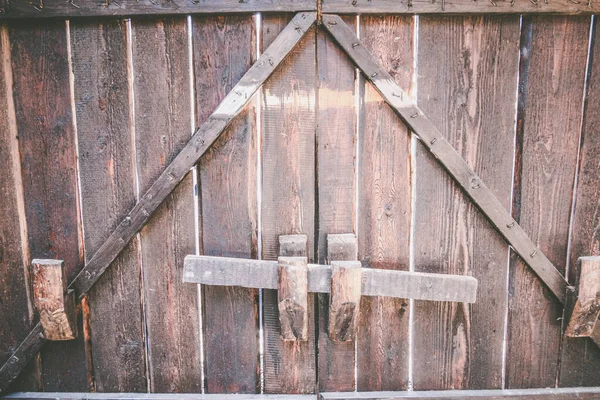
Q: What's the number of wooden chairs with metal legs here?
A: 0